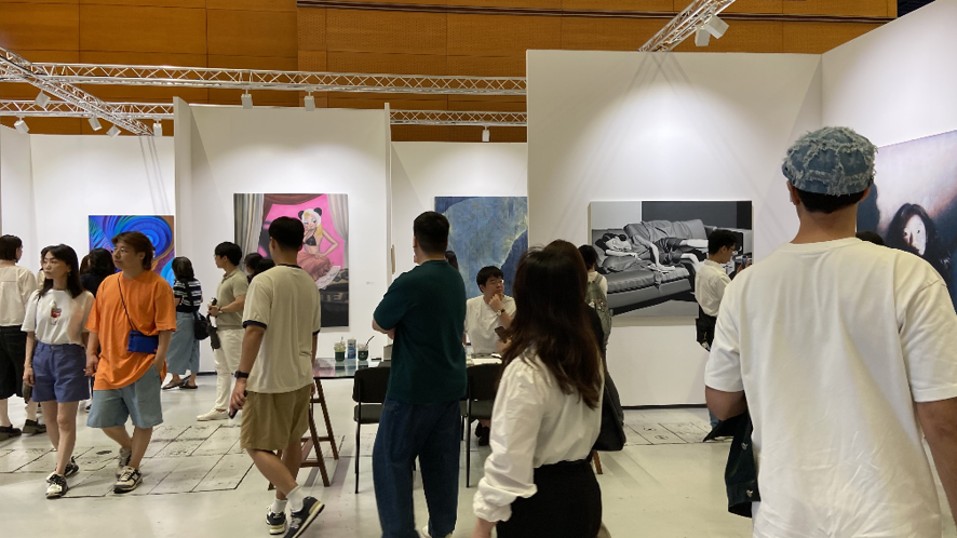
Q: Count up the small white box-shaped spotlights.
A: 10